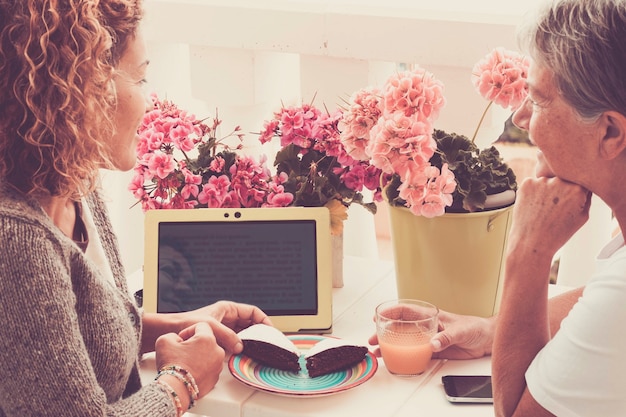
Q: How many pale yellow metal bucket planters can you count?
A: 1